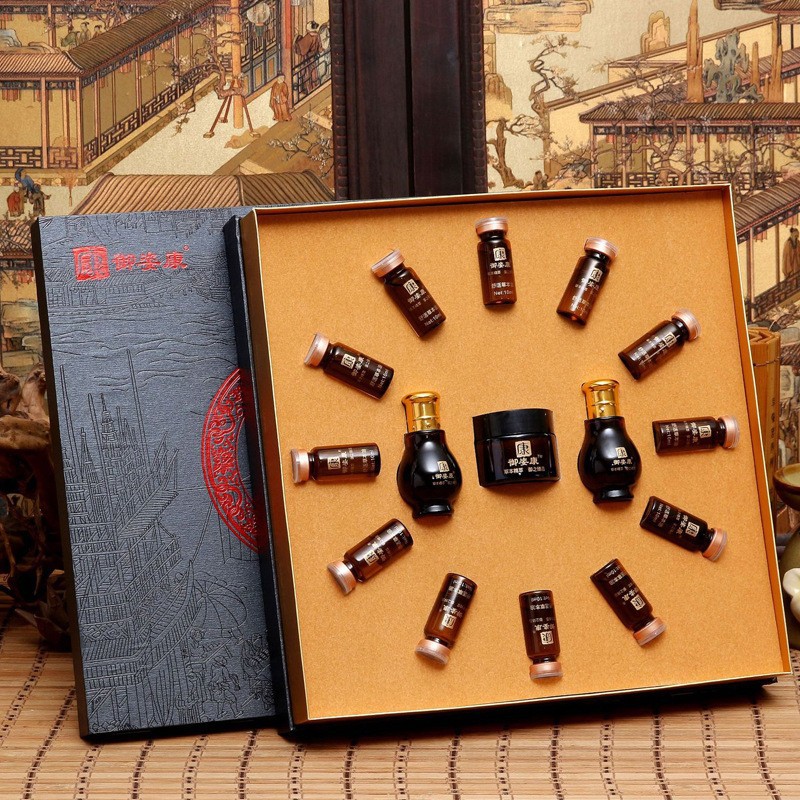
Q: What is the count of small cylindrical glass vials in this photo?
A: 12